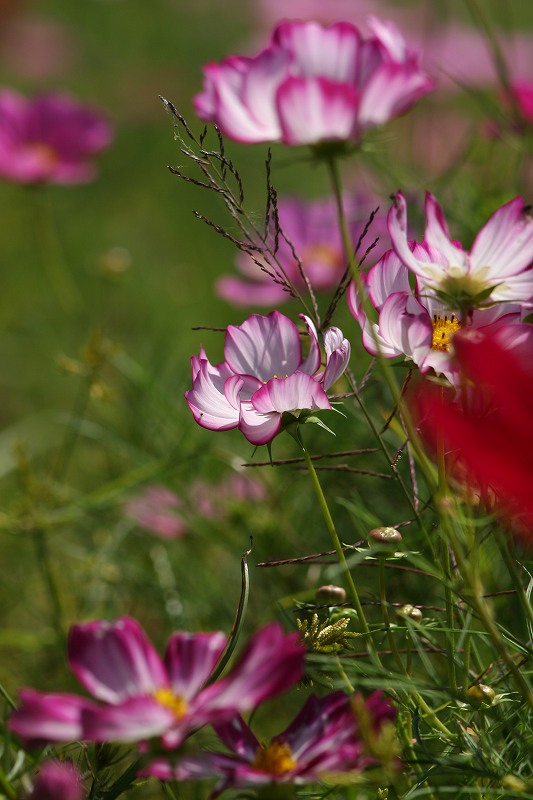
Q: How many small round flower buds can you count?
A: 4